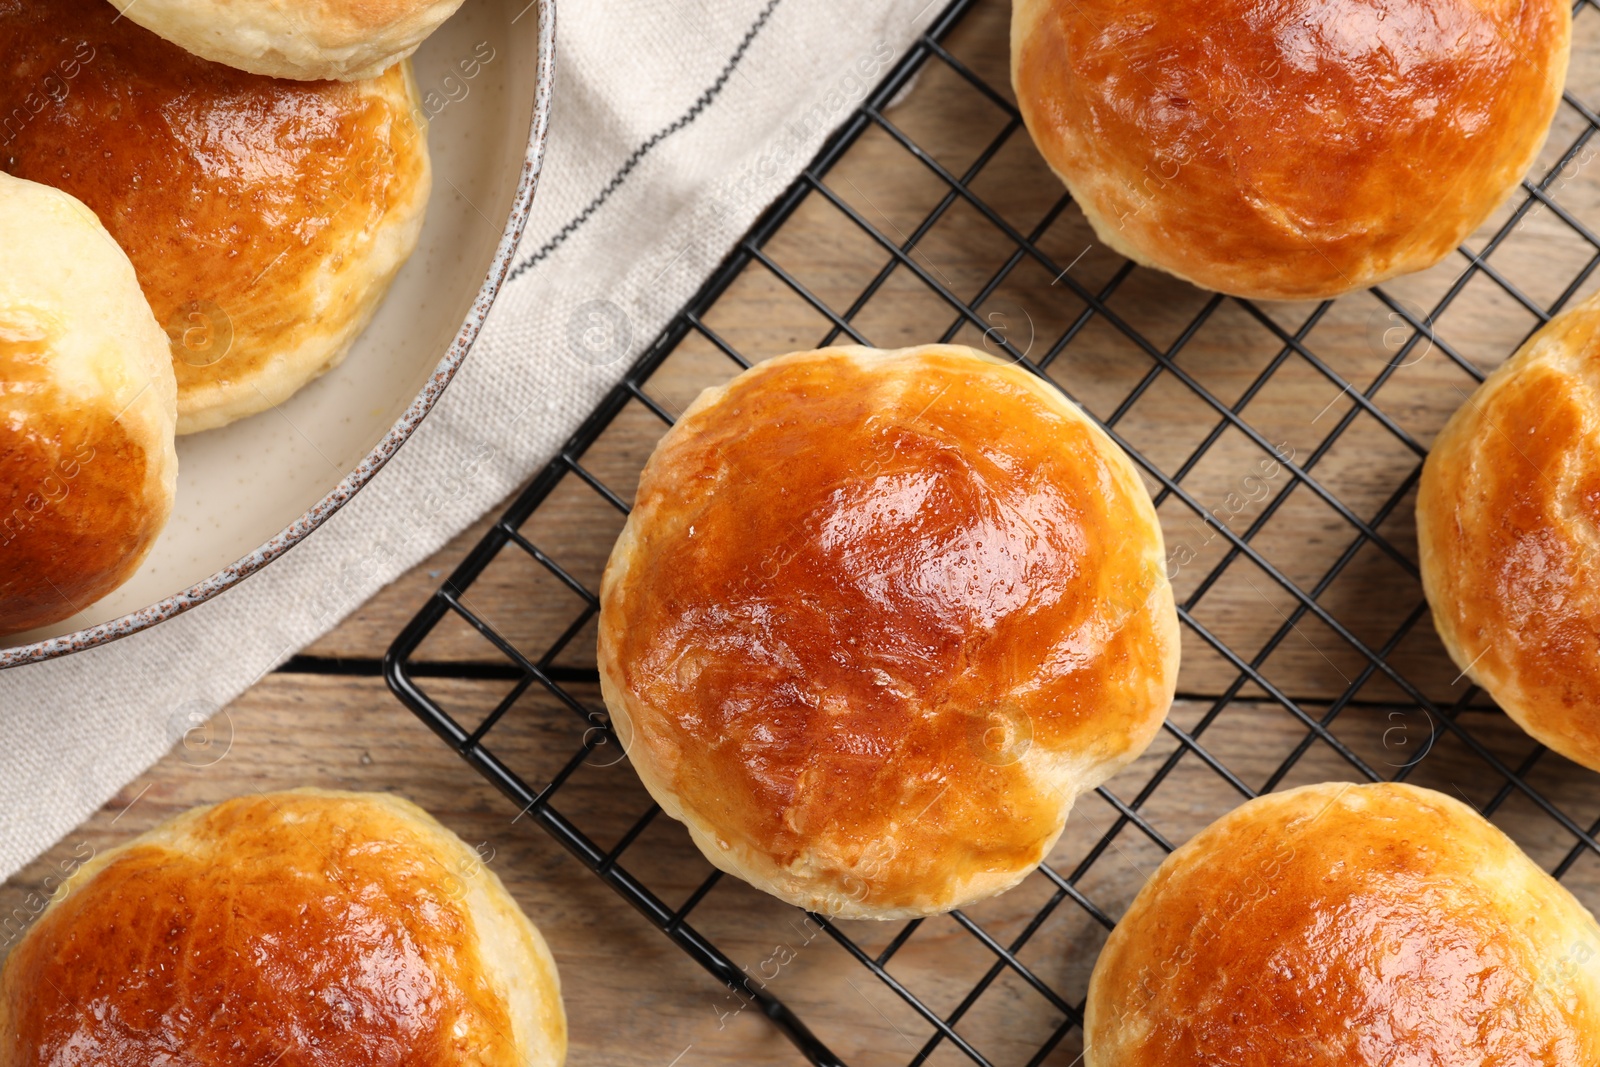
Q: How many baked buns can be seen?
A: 8